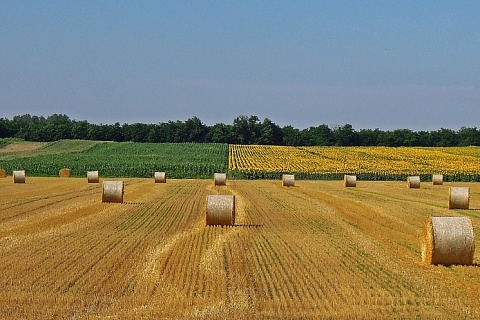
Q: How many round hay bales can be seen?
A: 14